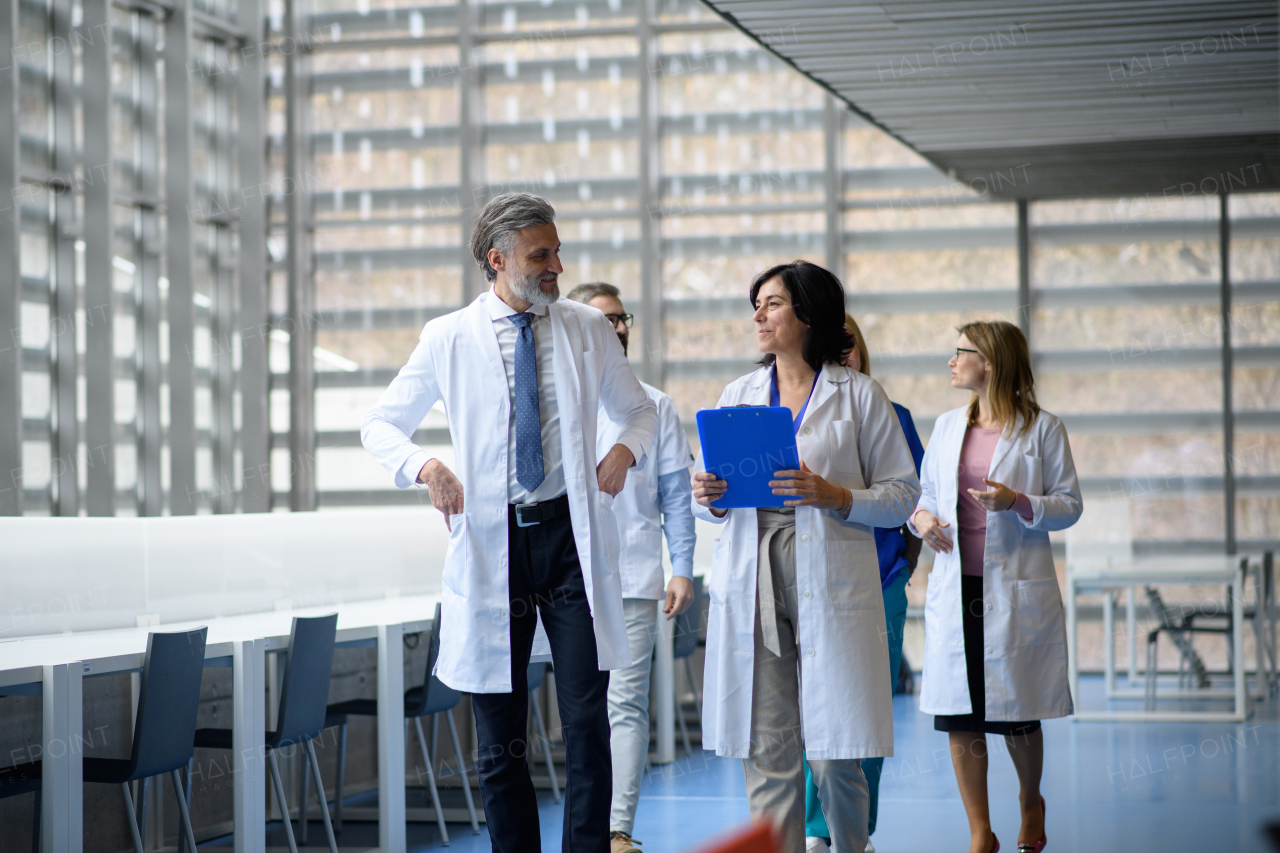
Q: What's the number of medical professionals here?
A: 5